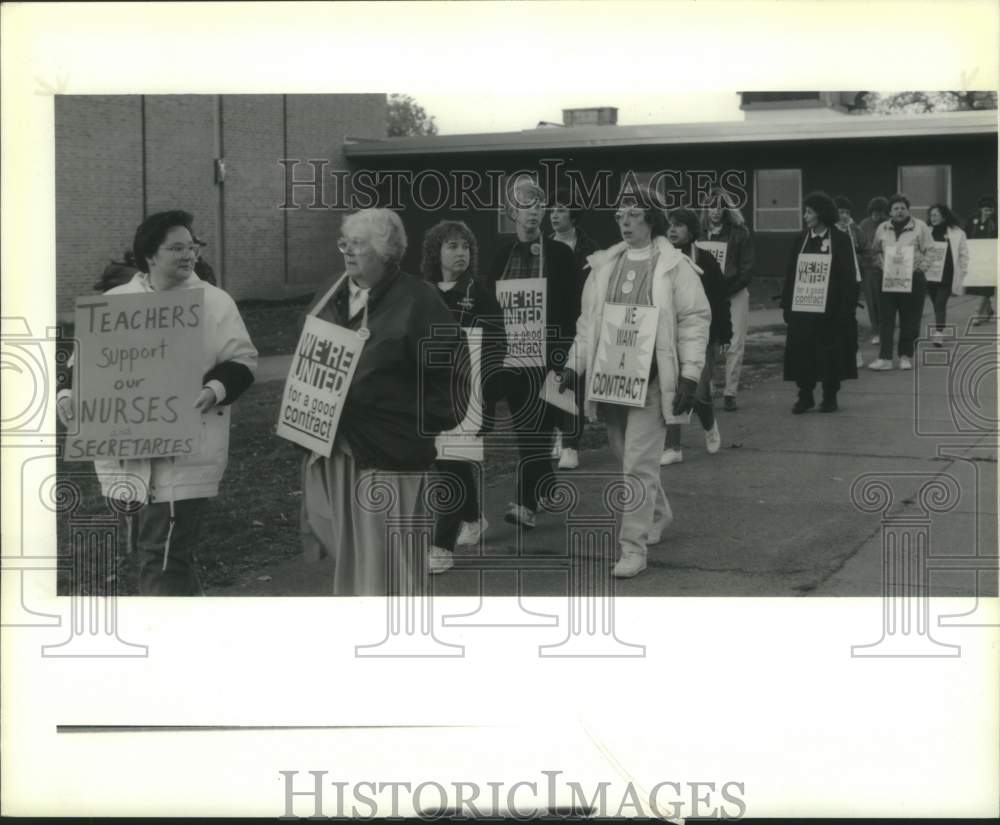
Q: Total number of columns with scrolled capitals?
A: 4